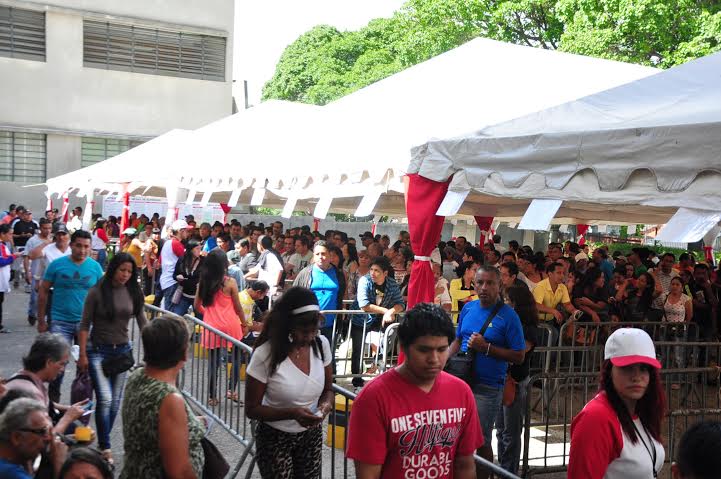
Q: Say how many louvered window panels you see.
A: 4